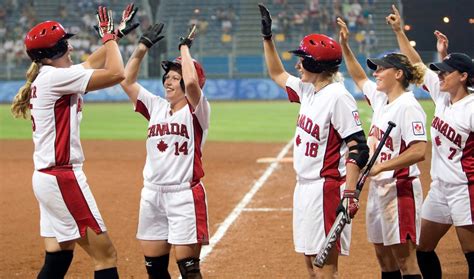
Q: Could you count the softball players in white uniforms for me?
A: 5